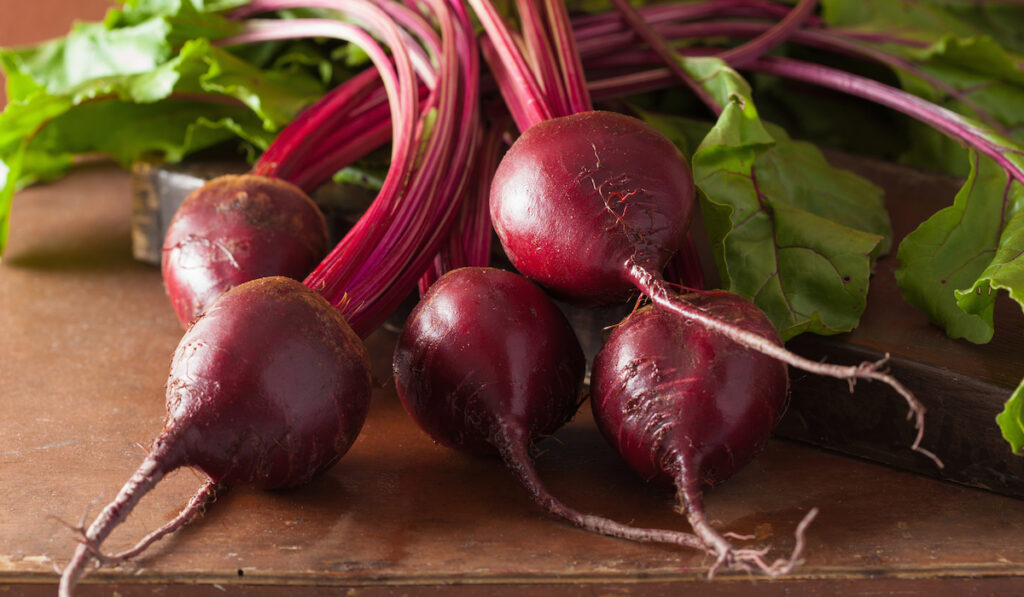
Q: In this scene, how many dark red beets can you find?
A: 5